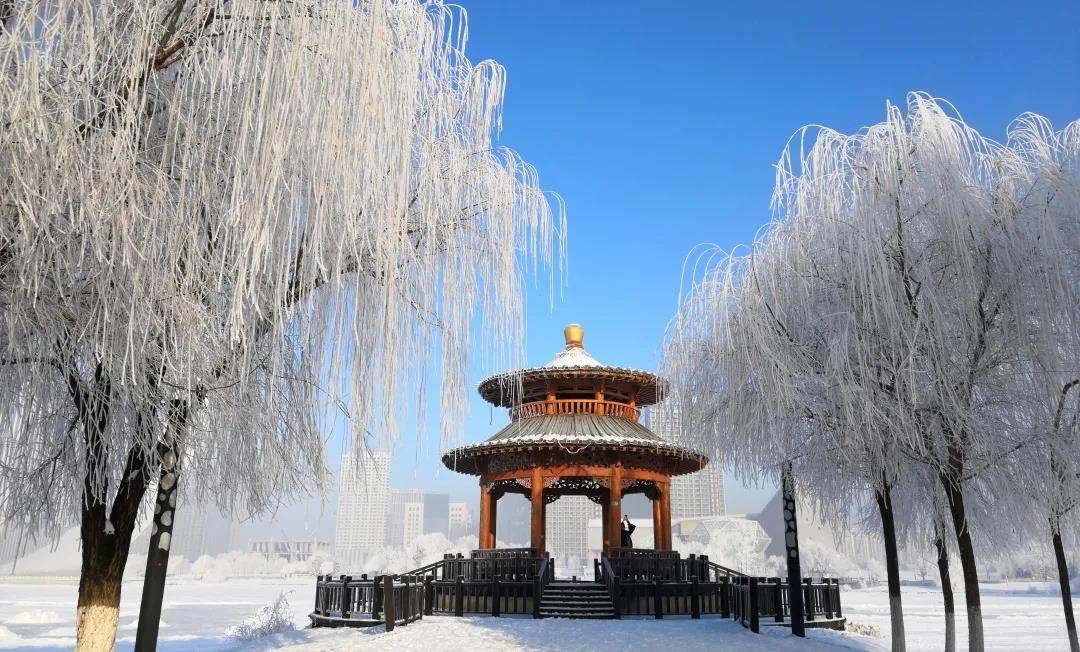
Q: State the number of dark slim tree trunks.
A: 4